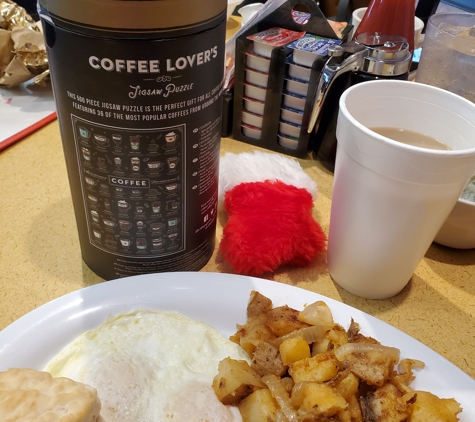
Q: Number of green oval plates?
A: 0